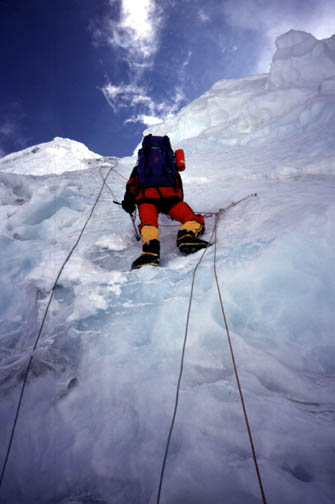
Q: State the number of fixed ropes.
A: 3